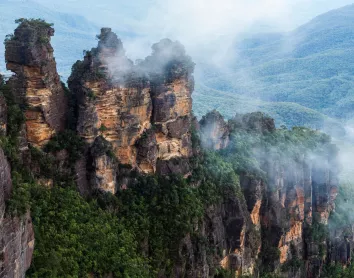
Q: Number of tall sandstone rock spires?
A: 3